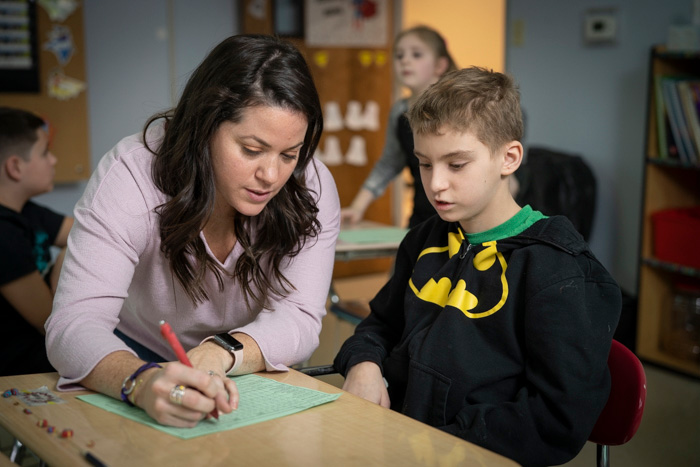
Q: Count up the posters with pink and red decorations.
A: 1